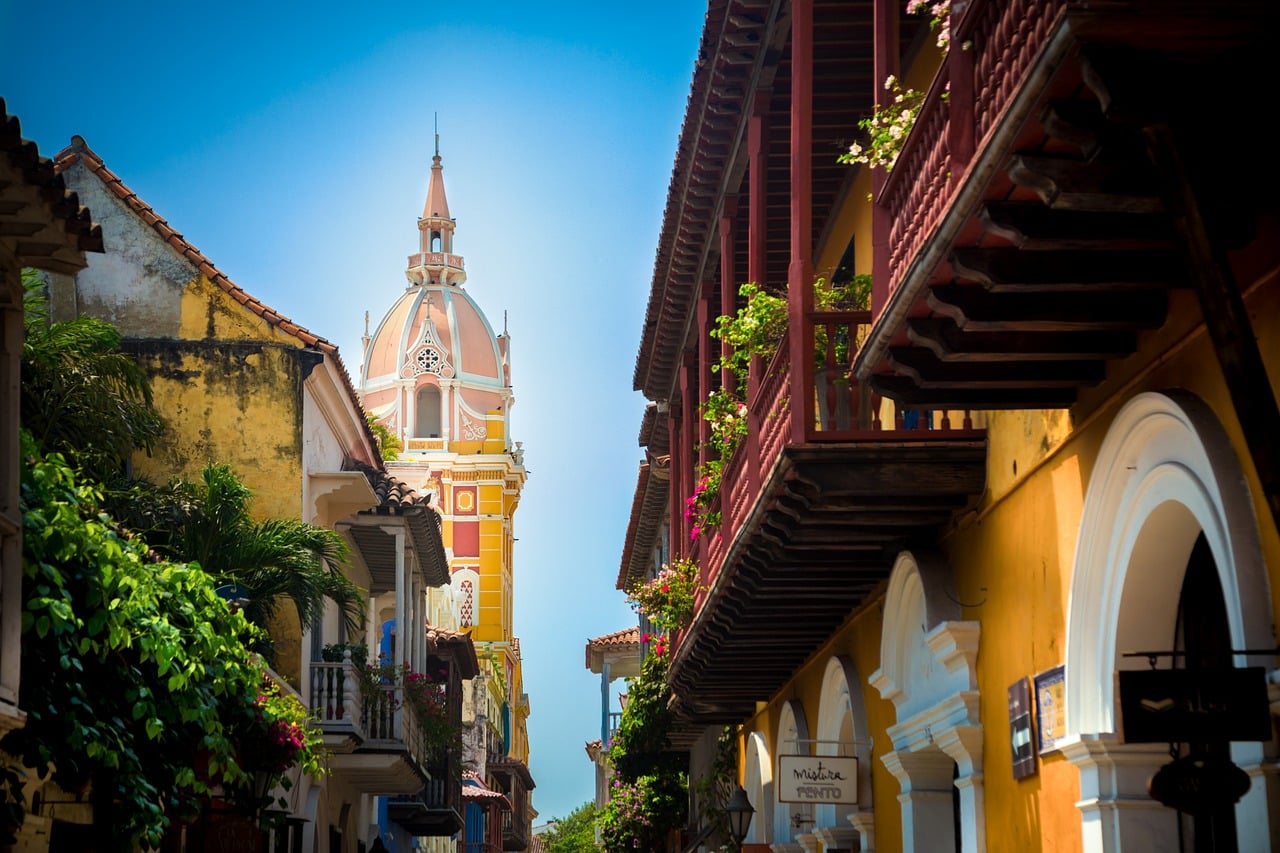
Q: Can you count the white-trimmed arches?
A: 5